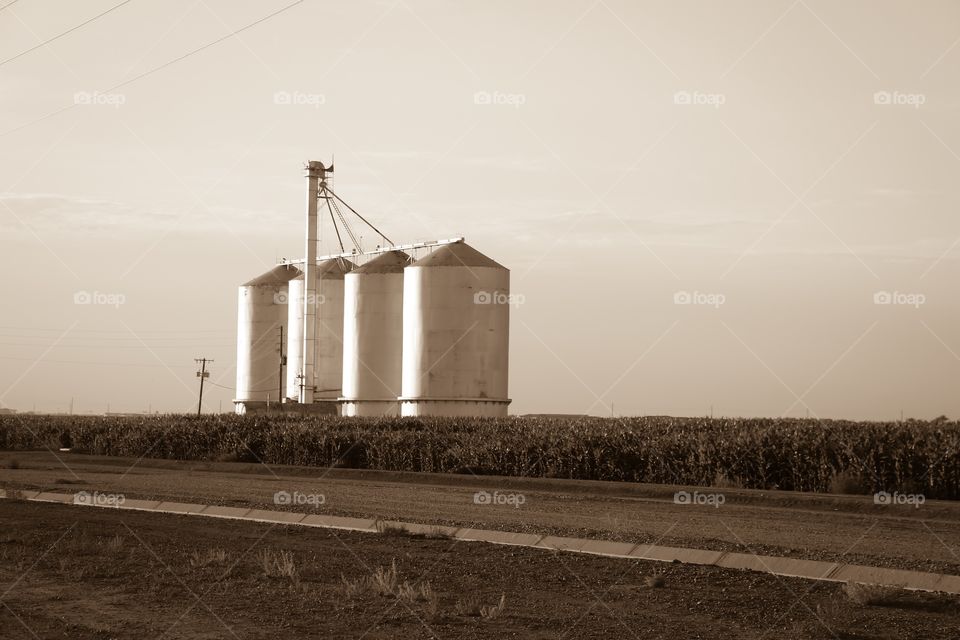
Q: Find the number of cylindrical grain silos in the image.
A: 4